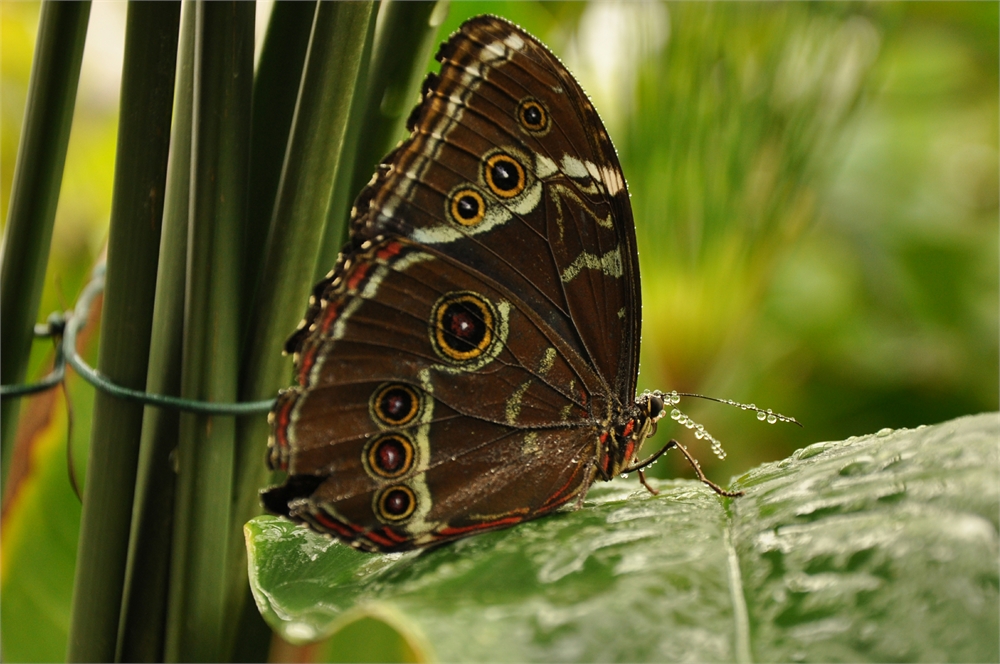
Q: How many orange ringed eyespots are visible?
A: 7